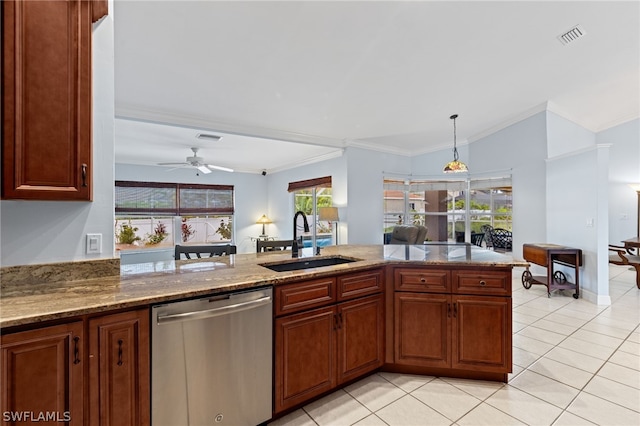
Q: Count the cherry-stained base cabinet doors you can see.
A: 6